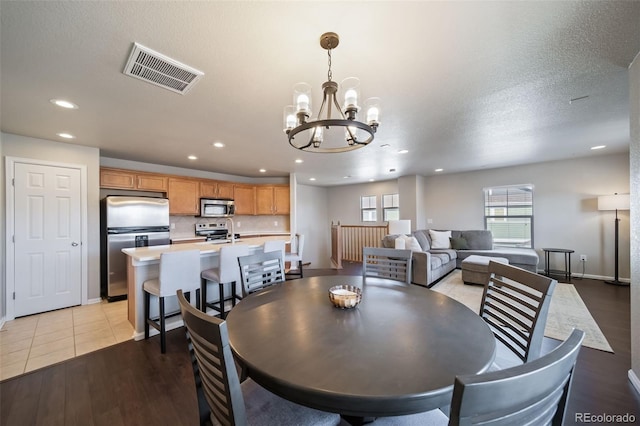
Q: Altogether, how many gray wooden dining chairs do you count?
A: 5